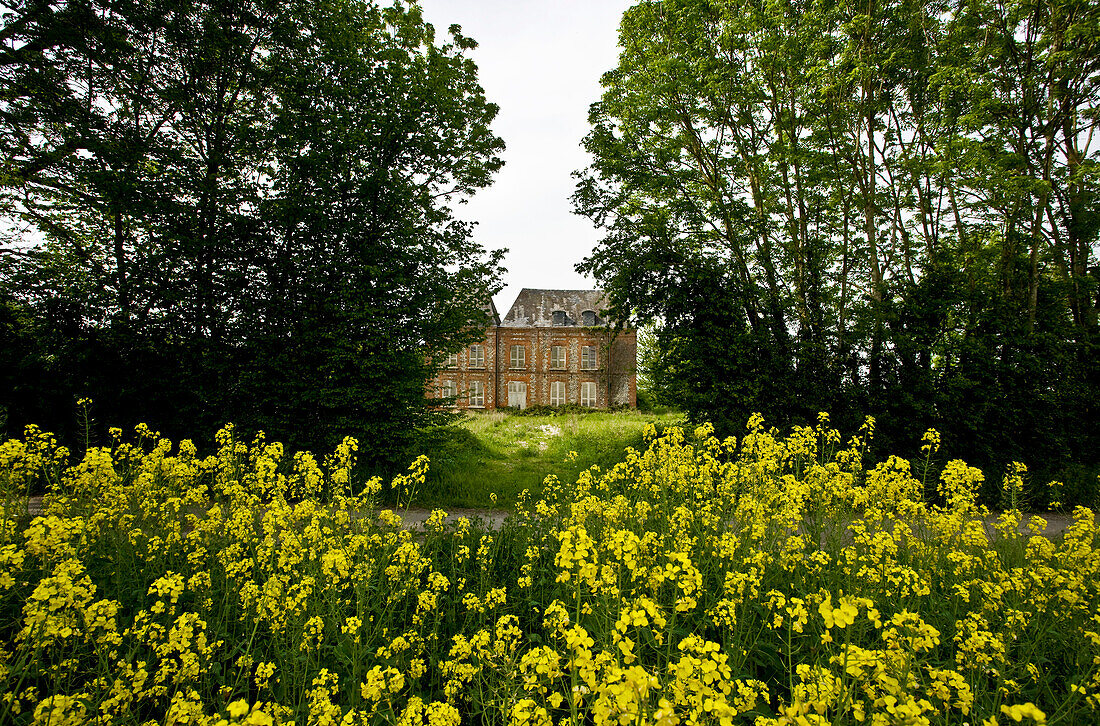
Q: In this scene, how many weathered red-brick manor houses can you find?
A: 1